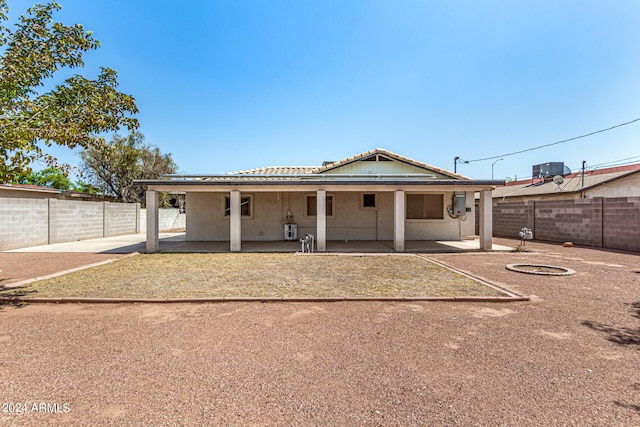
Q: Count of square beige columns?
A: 5